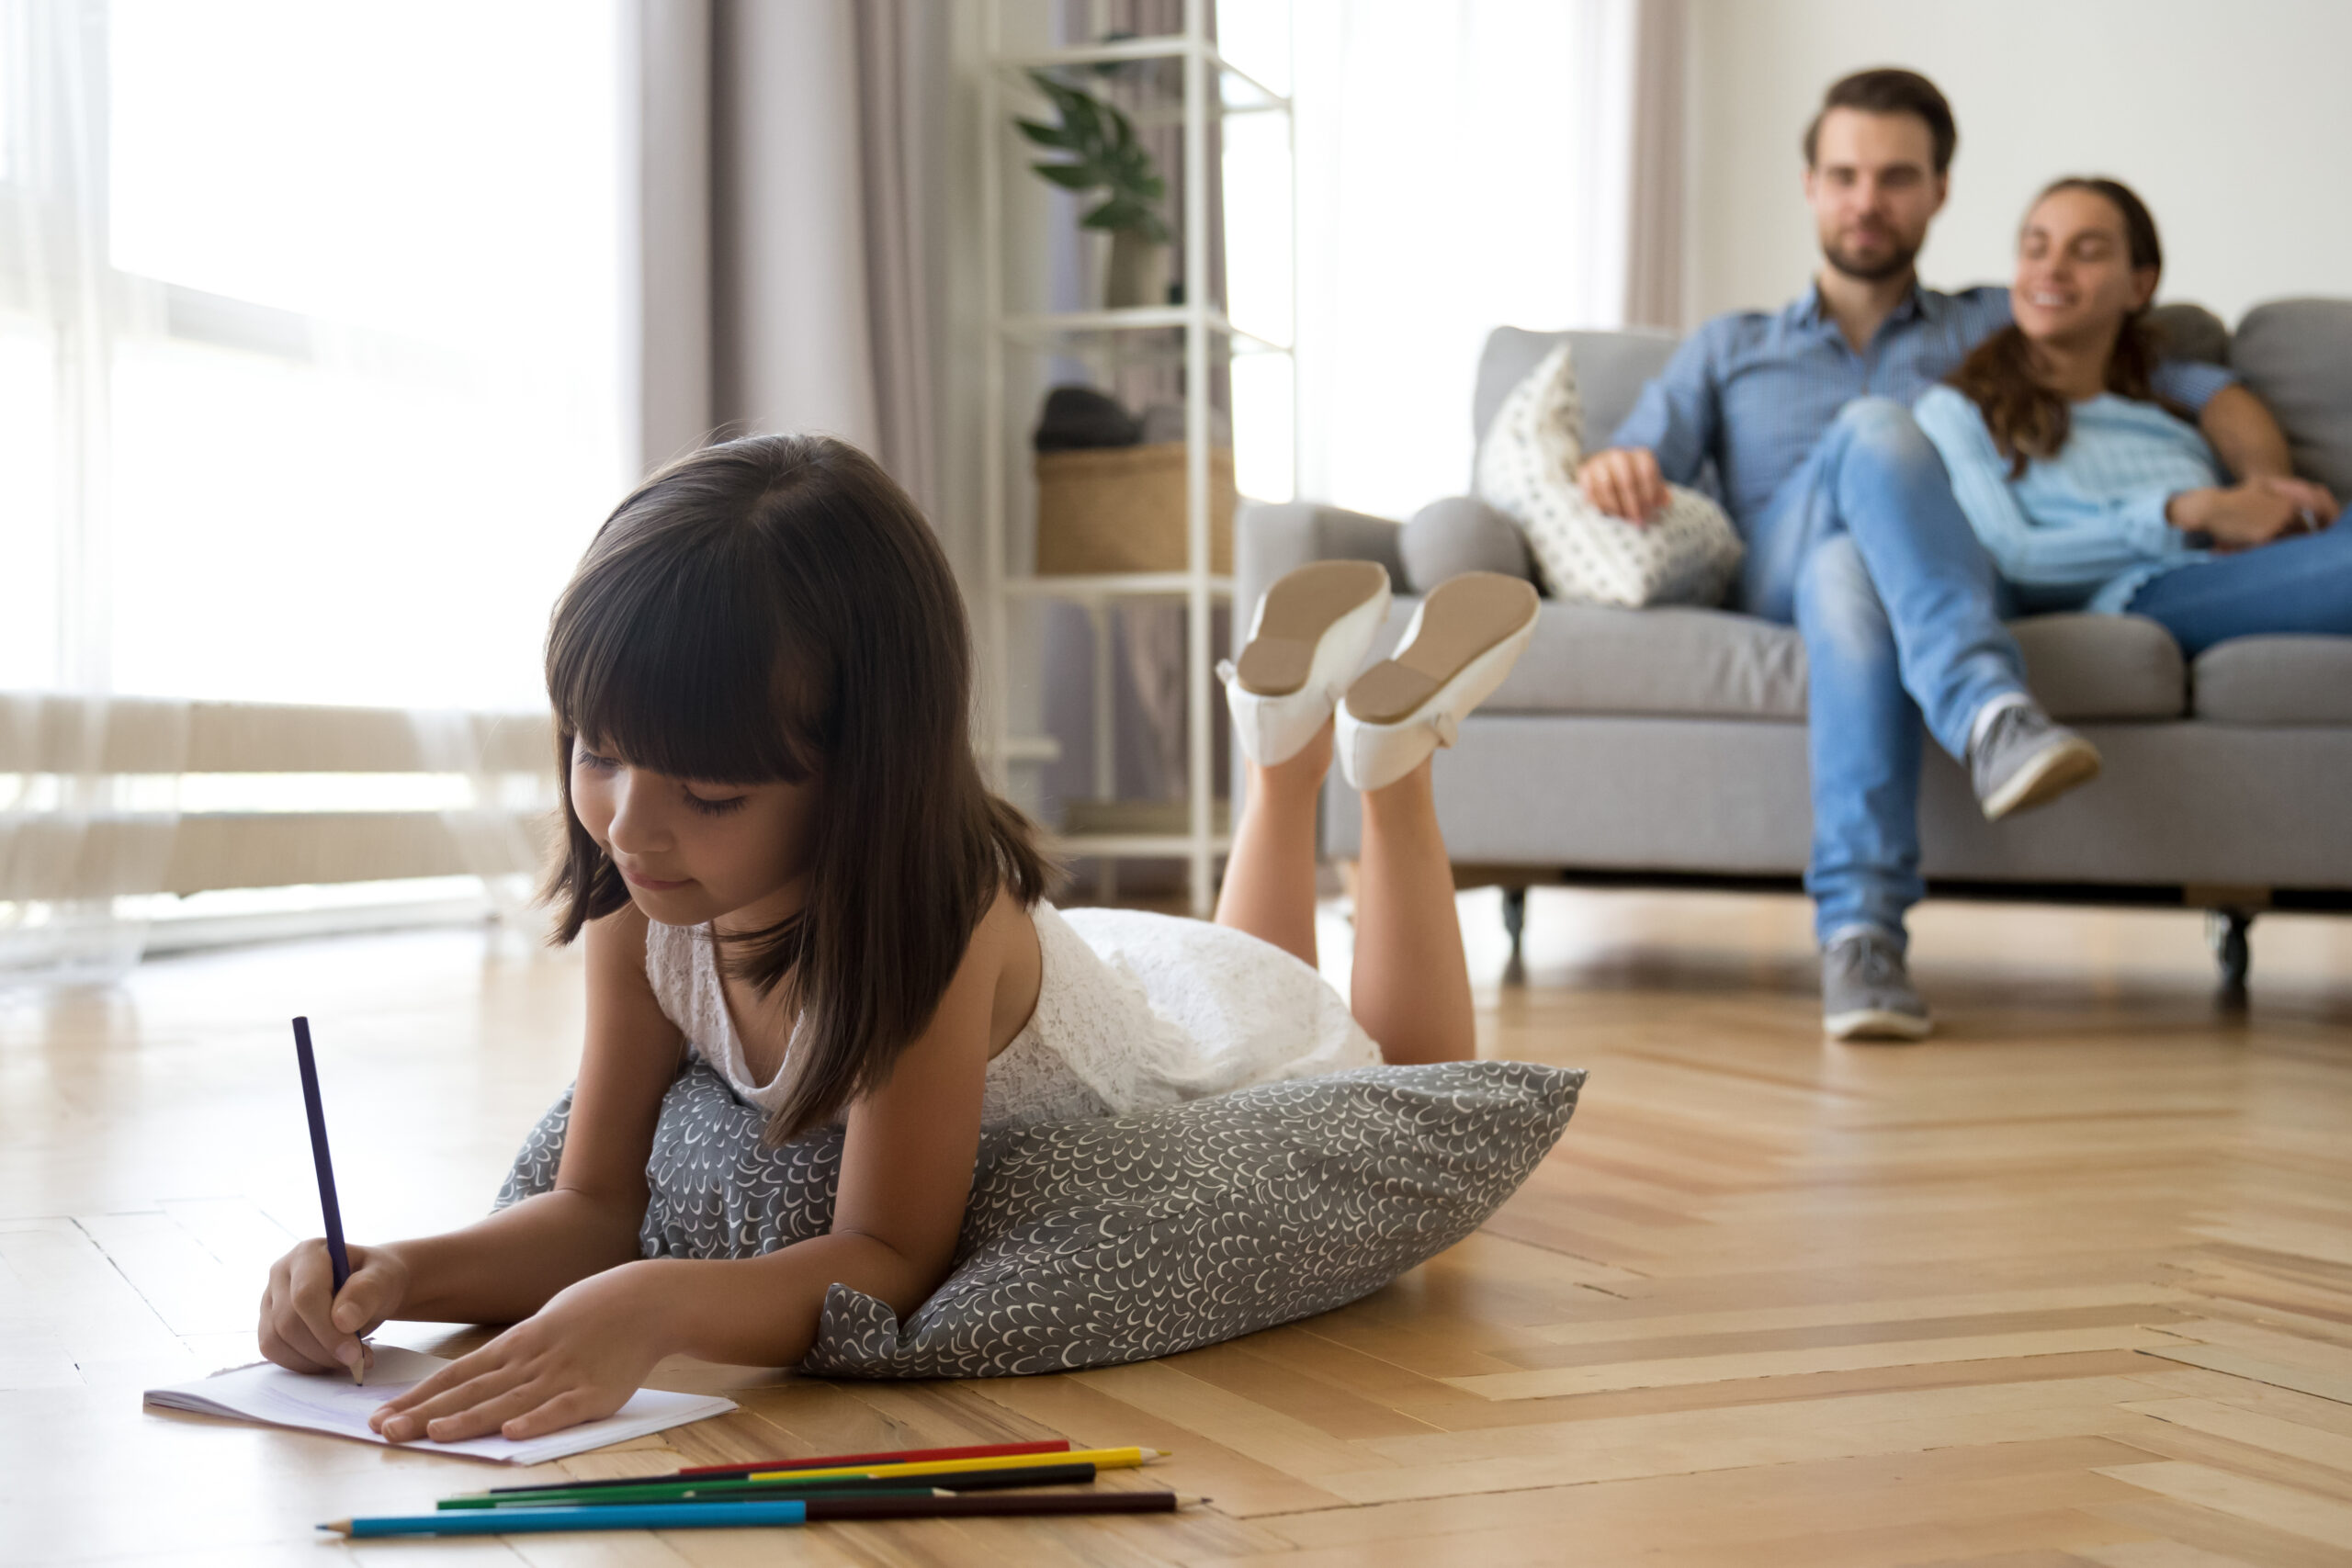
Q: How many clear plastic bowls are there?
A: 0